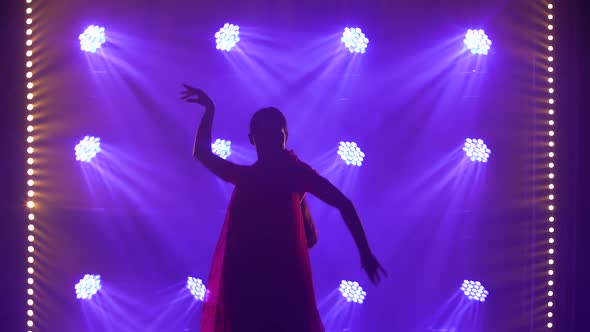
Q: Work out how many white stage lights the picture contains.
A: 12